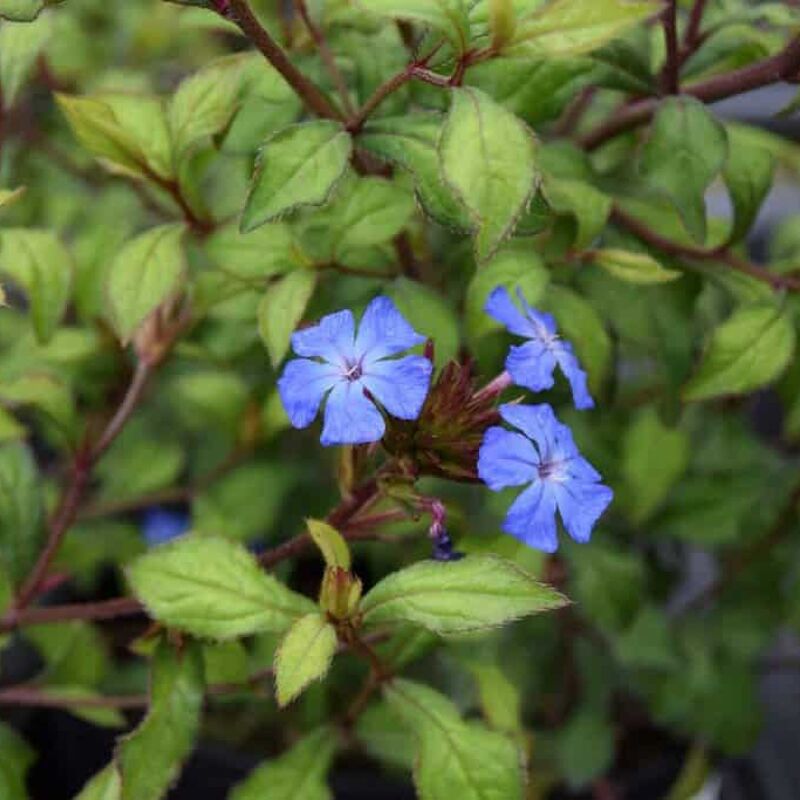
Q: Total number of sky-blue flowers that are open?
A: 3